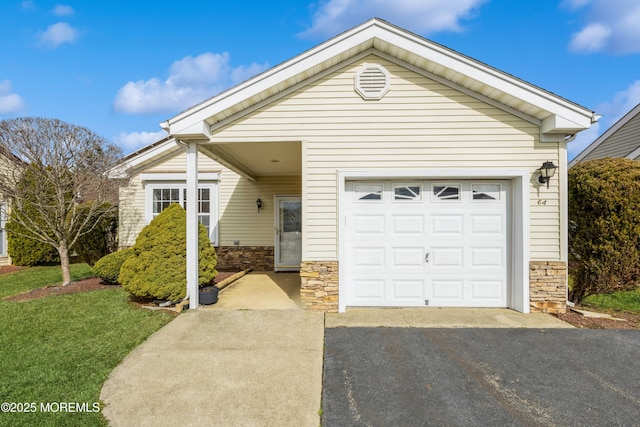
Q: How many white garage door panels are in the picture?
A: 12